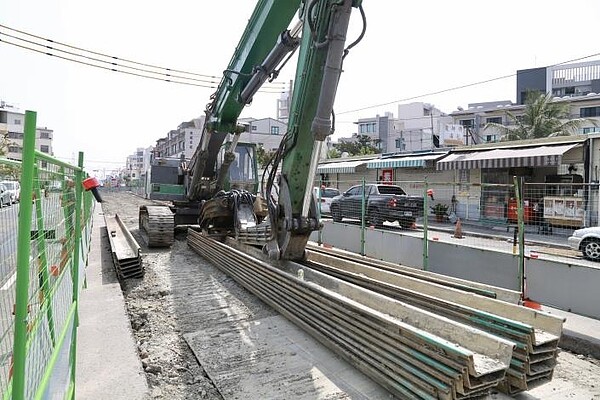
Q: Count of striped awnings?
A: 3